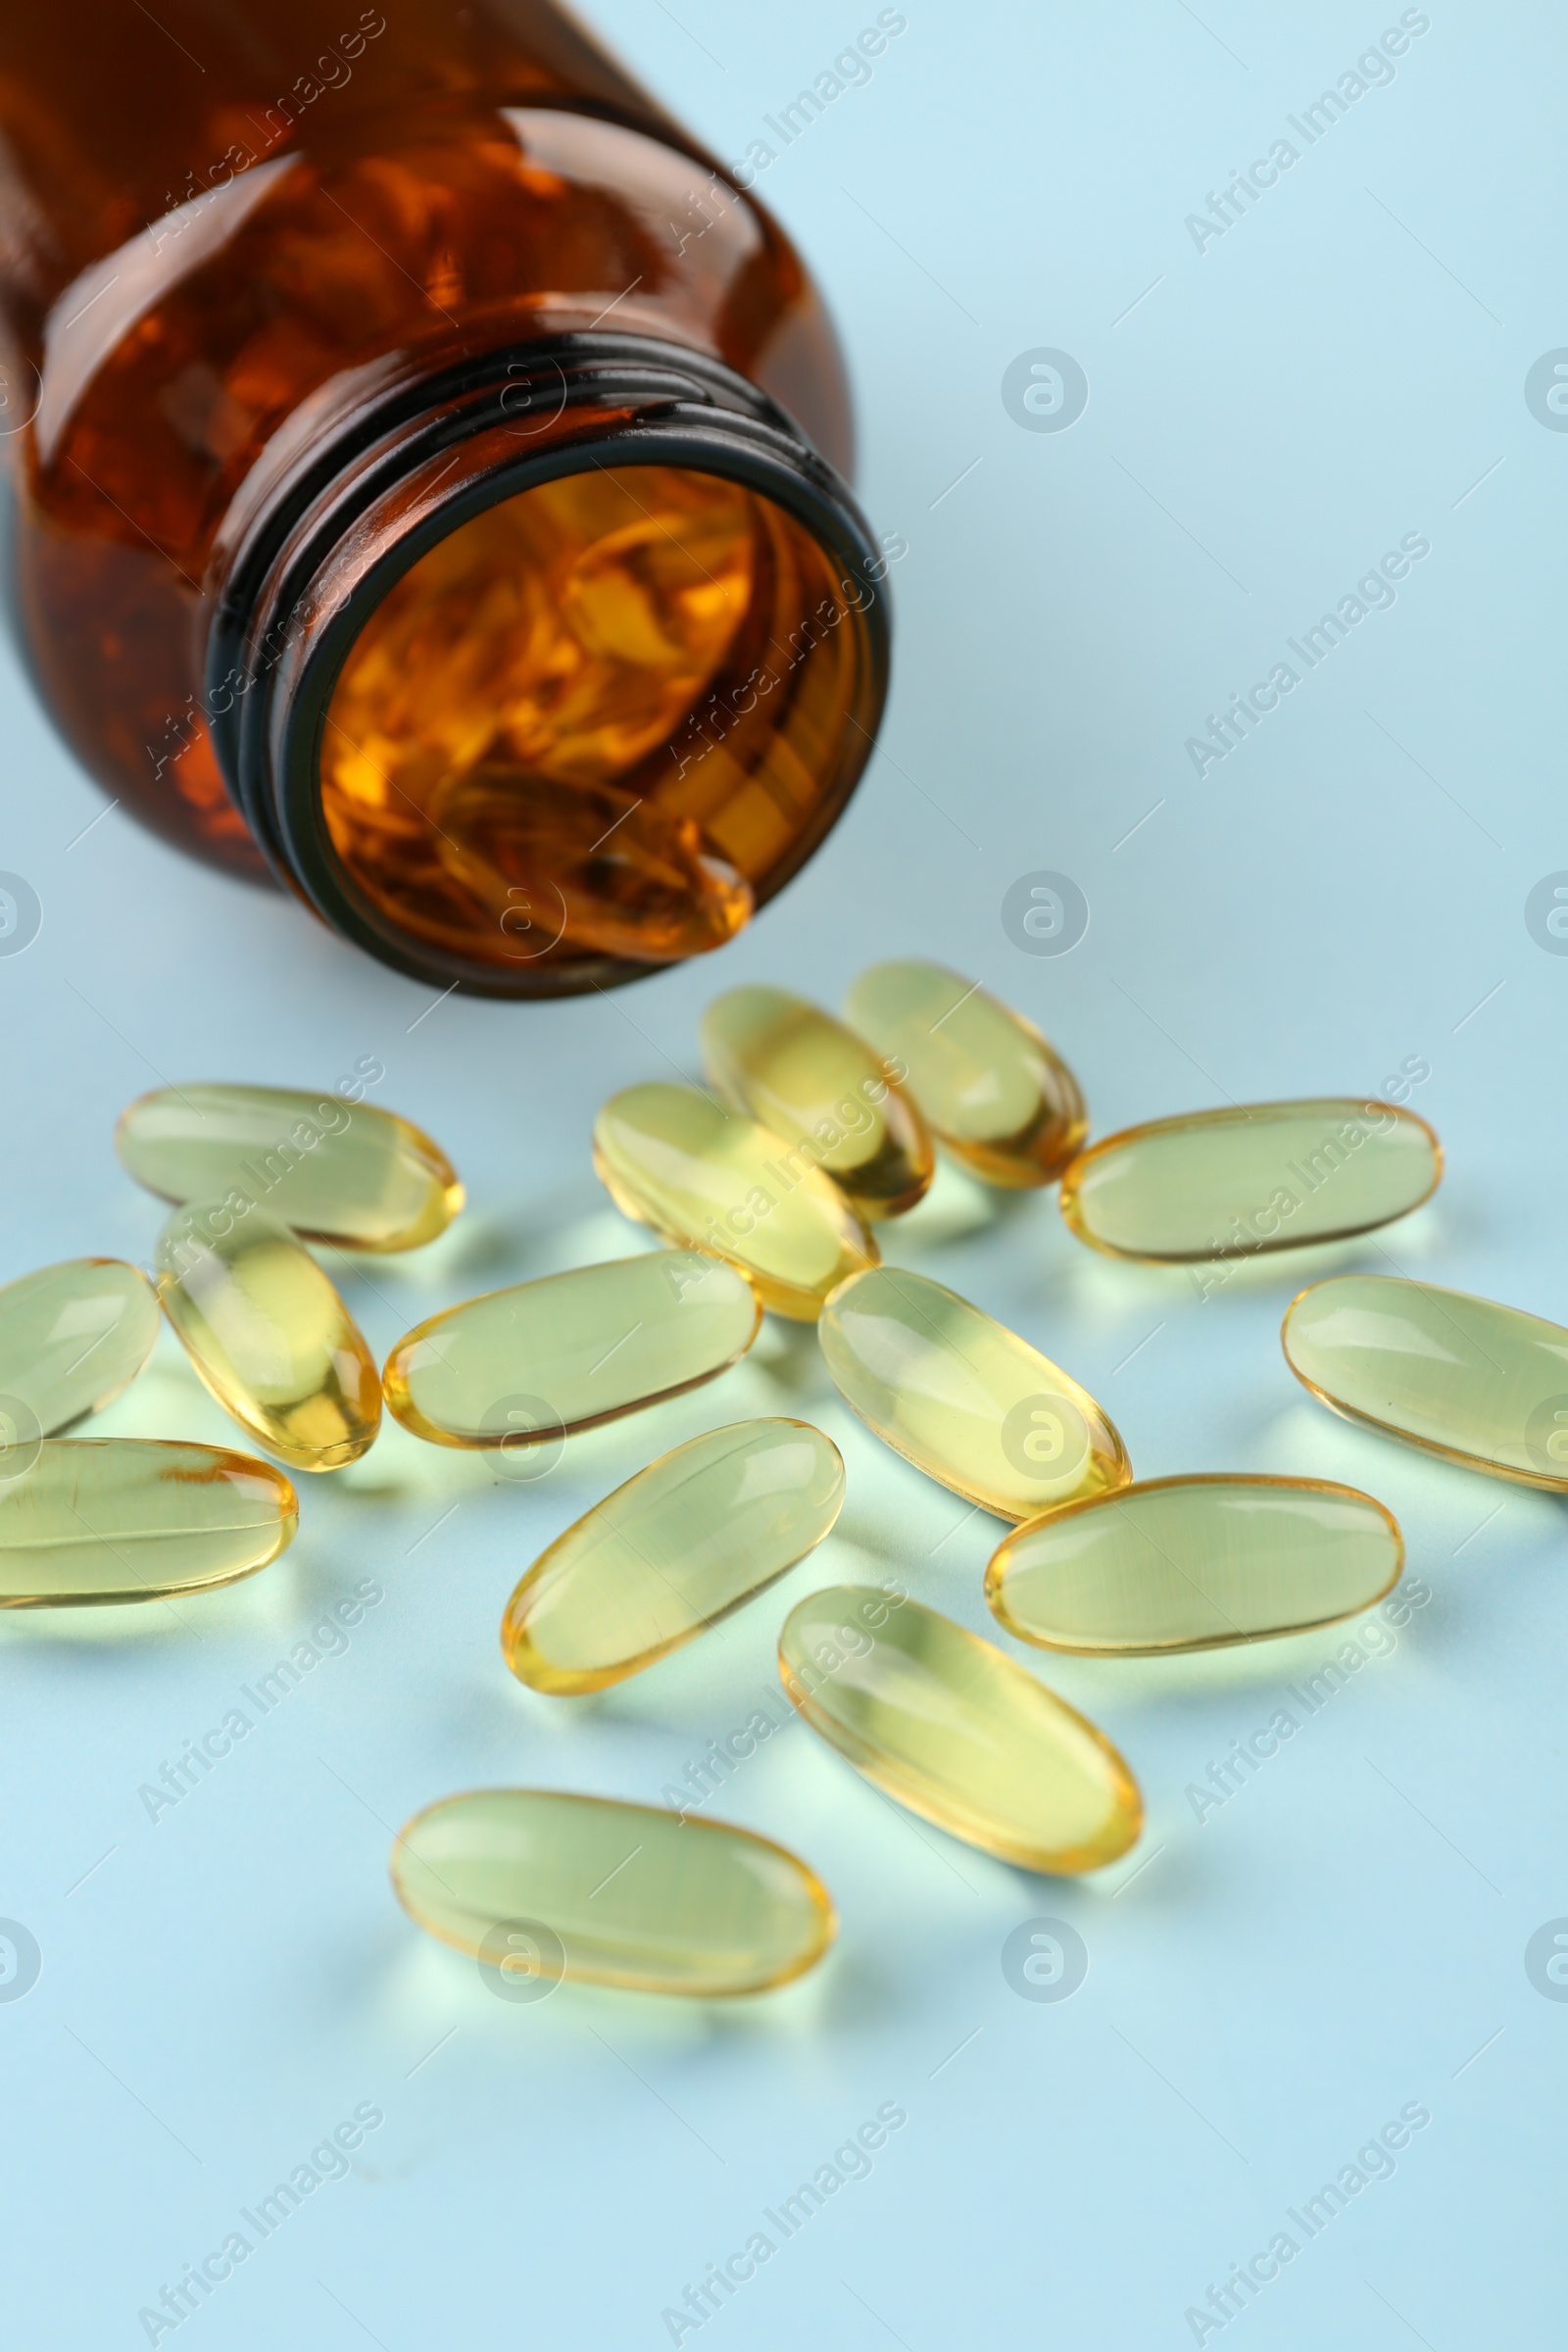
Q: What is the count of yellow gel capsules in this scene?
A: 15